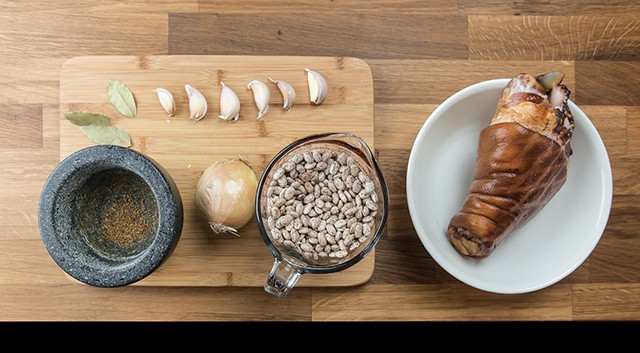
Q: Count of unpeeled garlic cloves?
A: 6